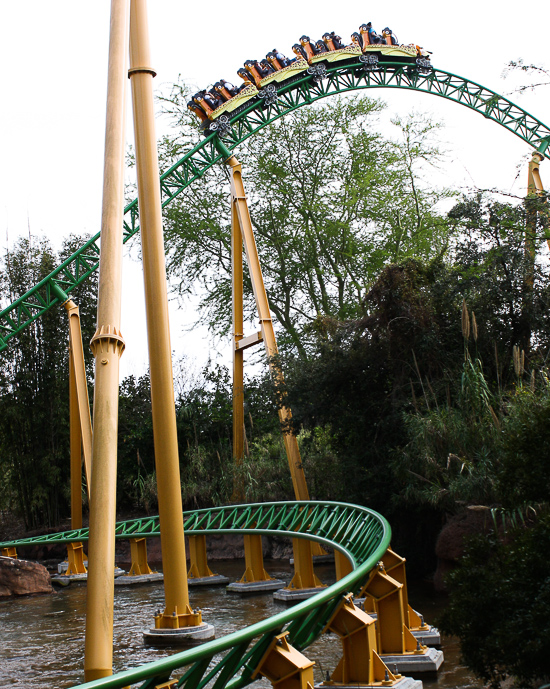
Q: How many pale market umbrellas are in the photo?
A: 0